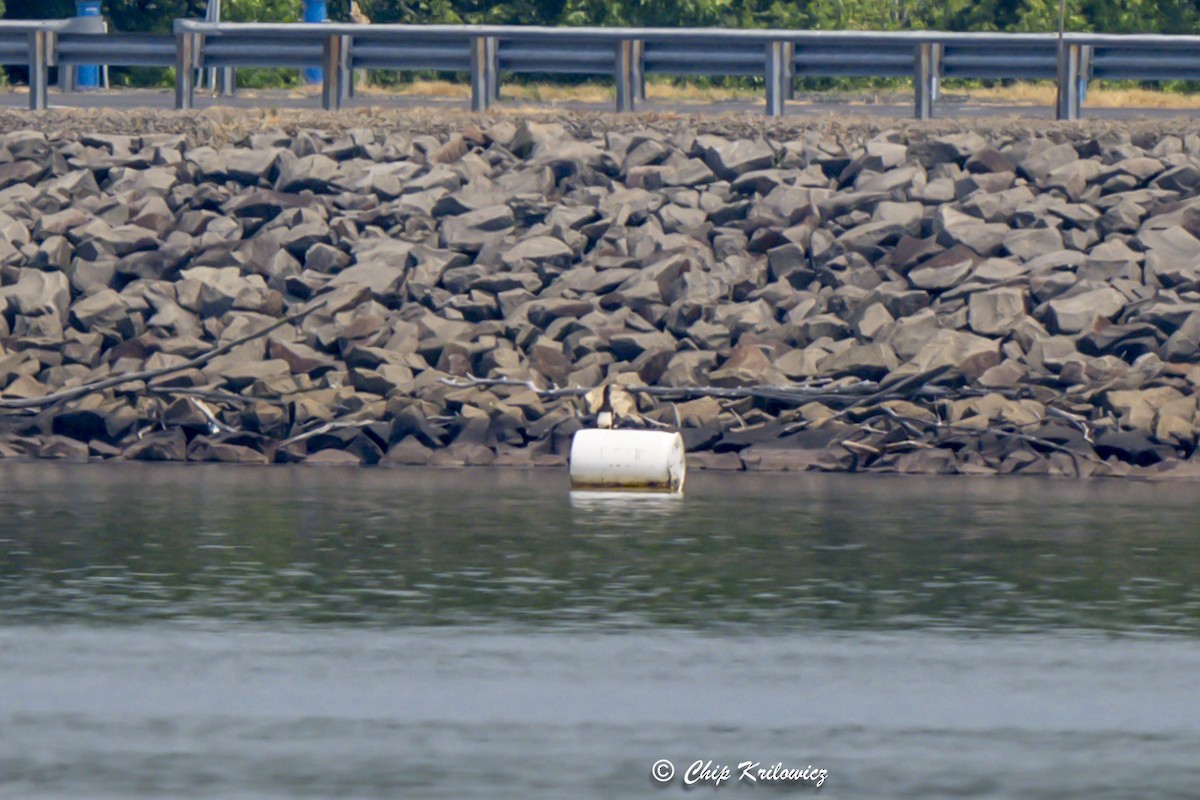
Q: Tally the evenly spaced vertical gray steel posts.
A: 8